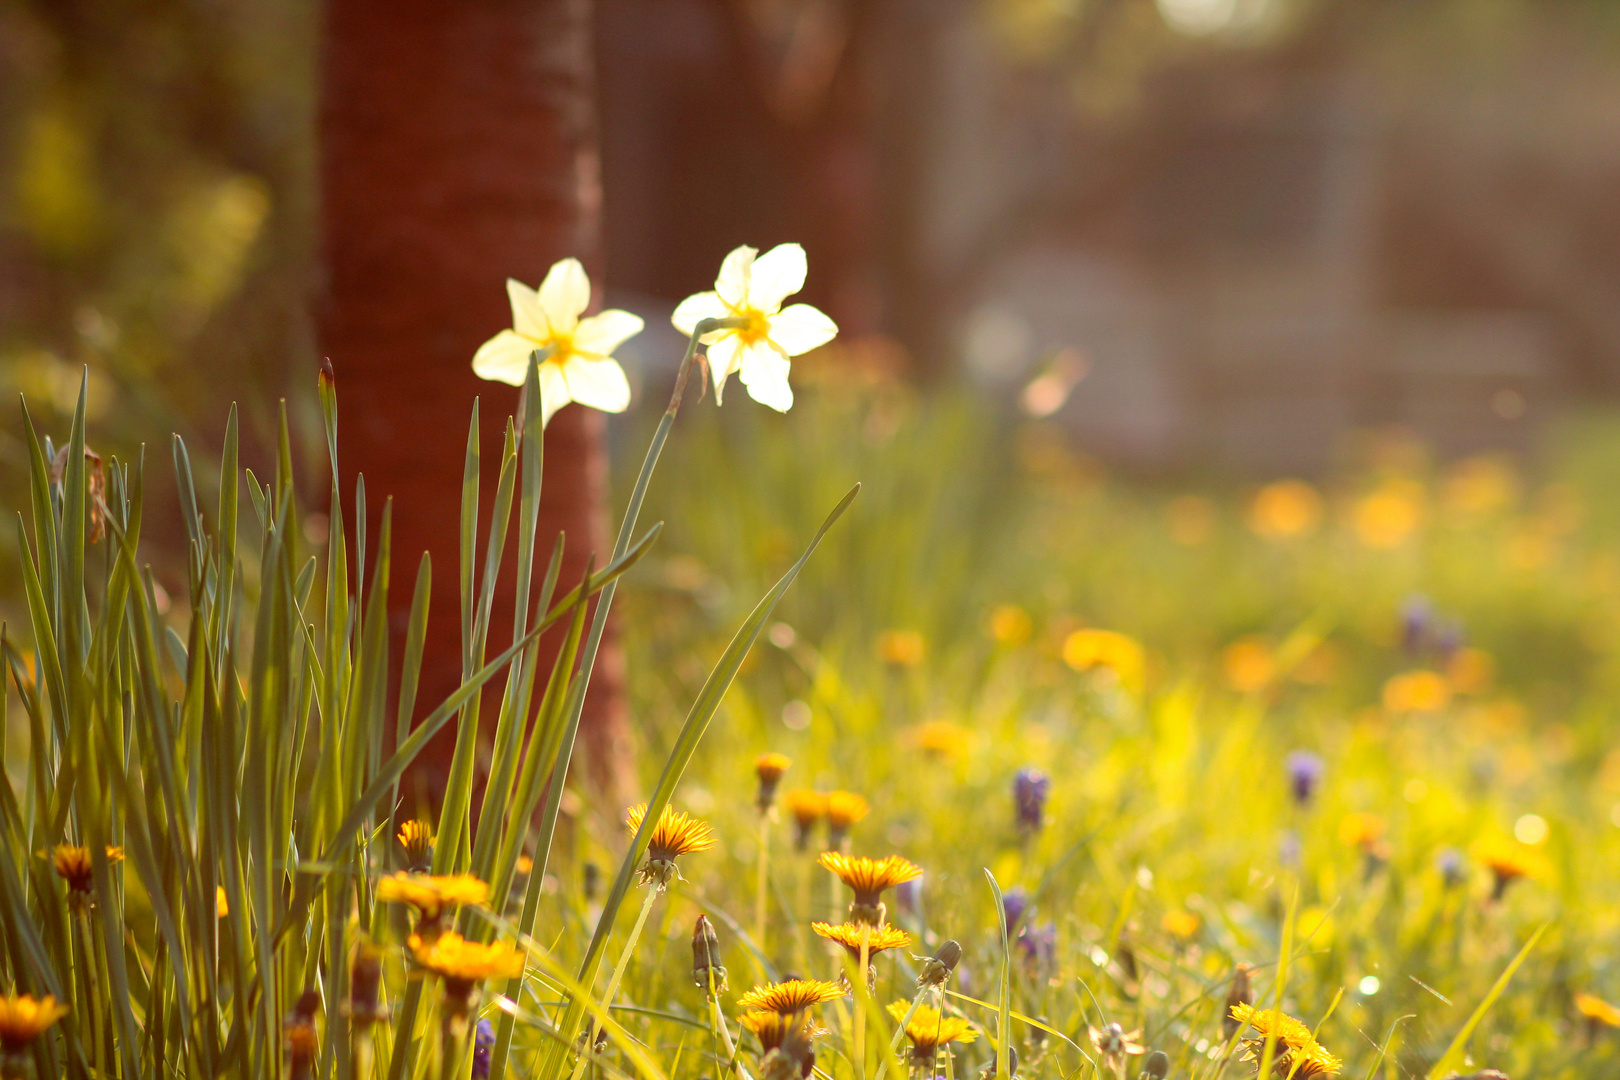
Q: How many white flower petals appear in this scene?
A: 12